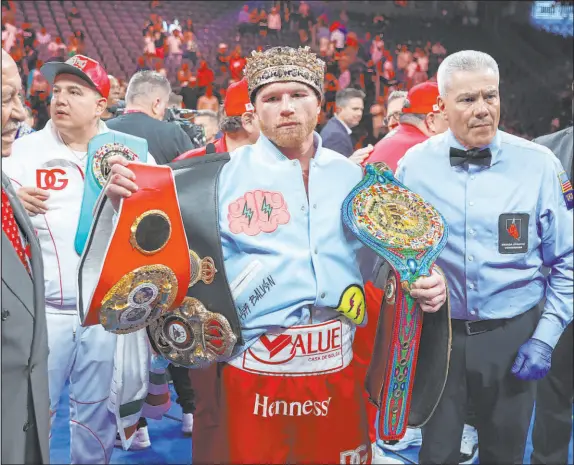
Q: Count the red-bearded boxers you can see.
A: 1